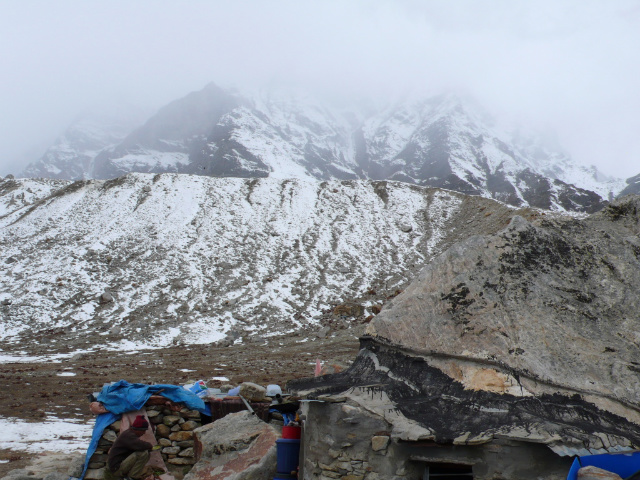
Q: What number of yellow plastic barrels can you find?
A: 0